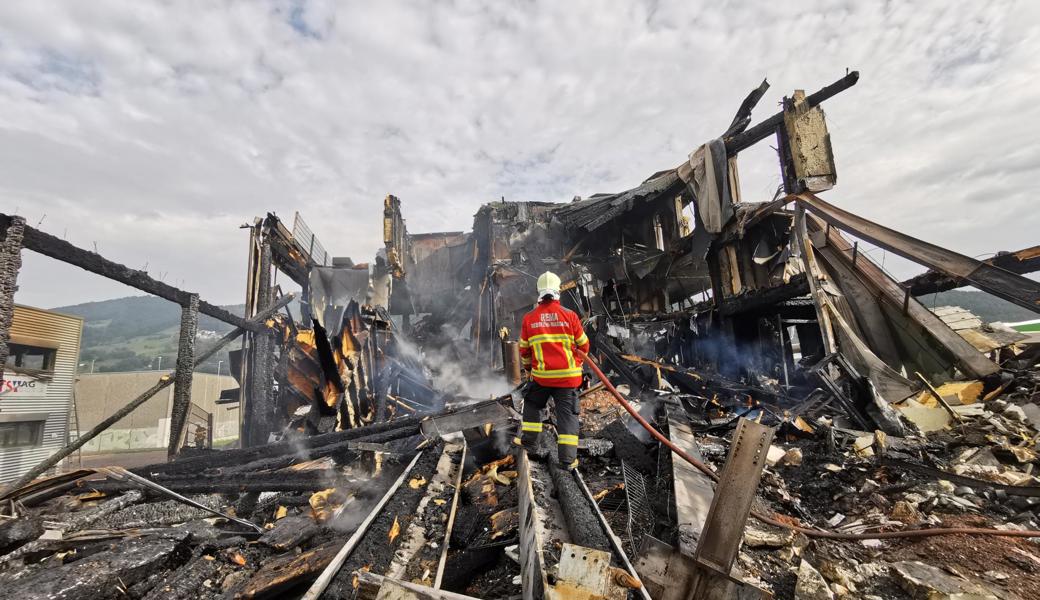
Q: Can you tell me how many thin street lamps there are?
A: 3